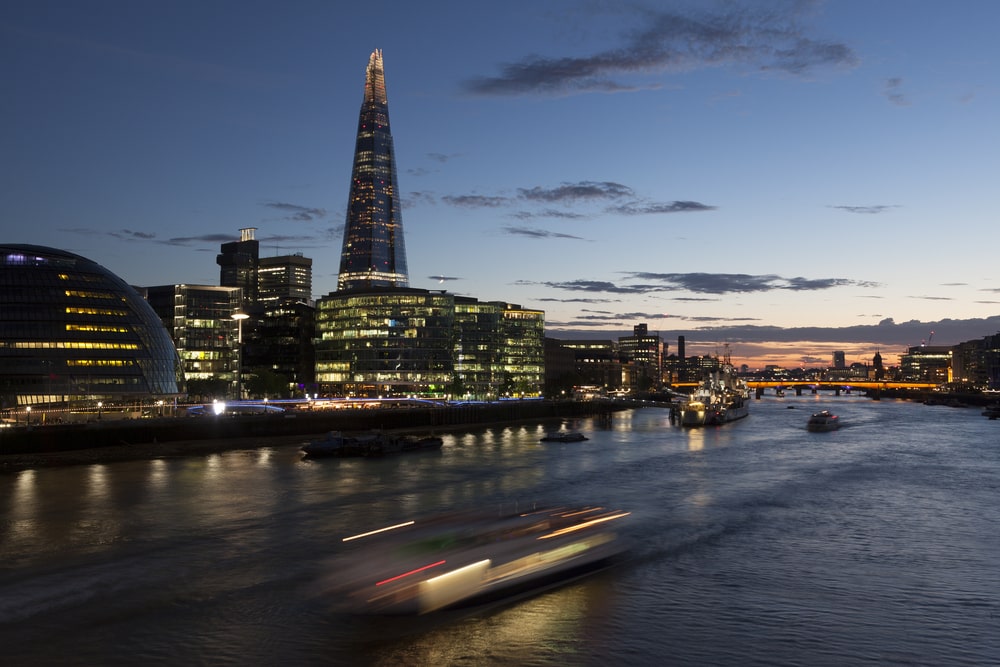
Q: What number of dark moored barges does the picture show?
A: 2